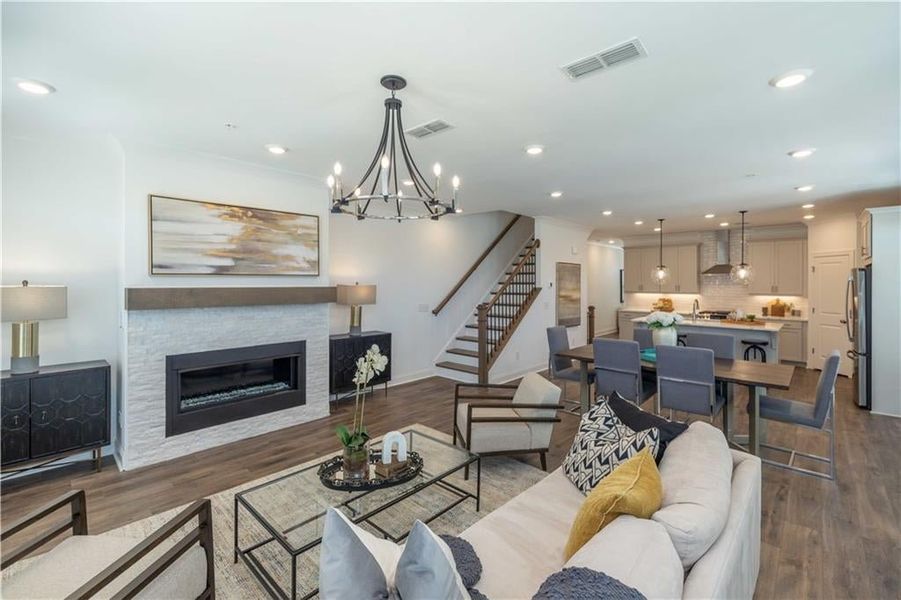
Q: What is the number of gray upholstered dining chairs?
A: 6